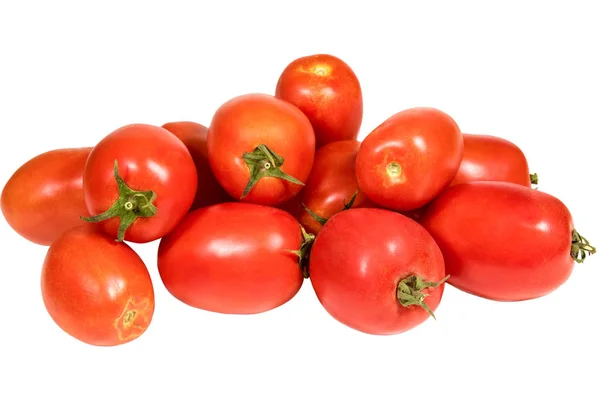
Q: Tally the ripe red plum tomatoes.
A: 12